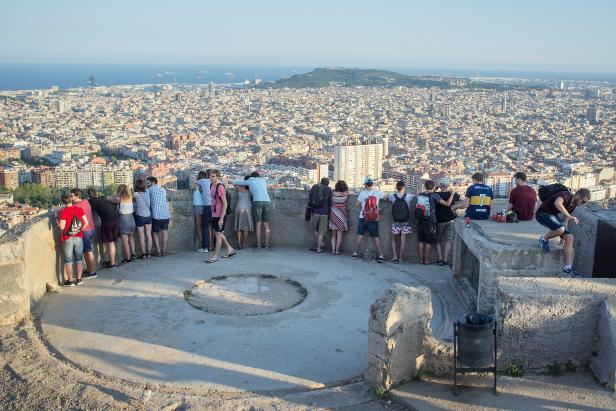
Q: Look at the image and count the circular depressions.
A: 1